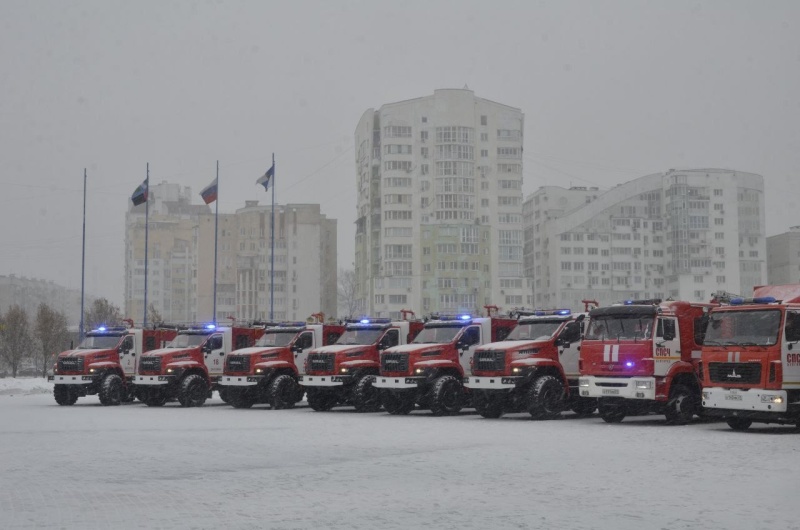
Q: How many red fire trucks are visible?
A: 8